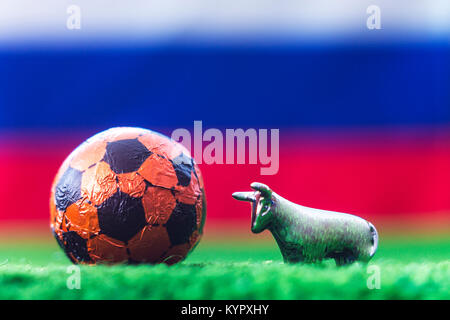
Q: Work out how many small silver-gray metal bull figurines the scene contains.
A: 1